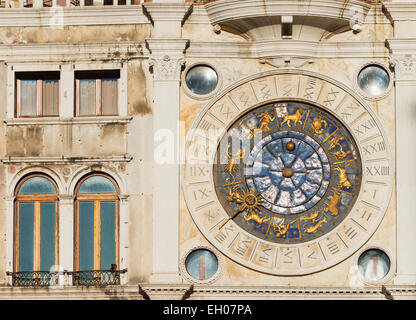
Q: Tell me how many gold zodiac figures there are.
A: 12